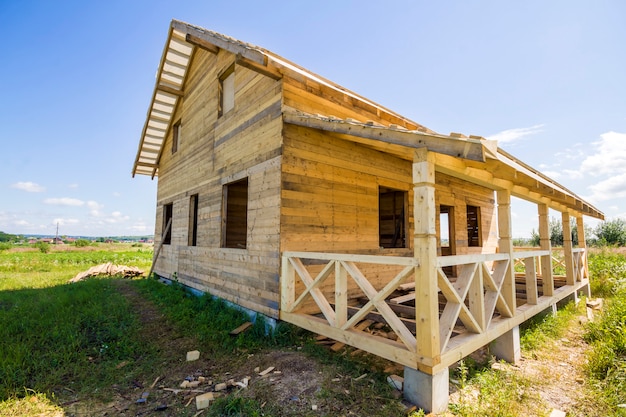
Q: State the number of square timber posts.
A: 5